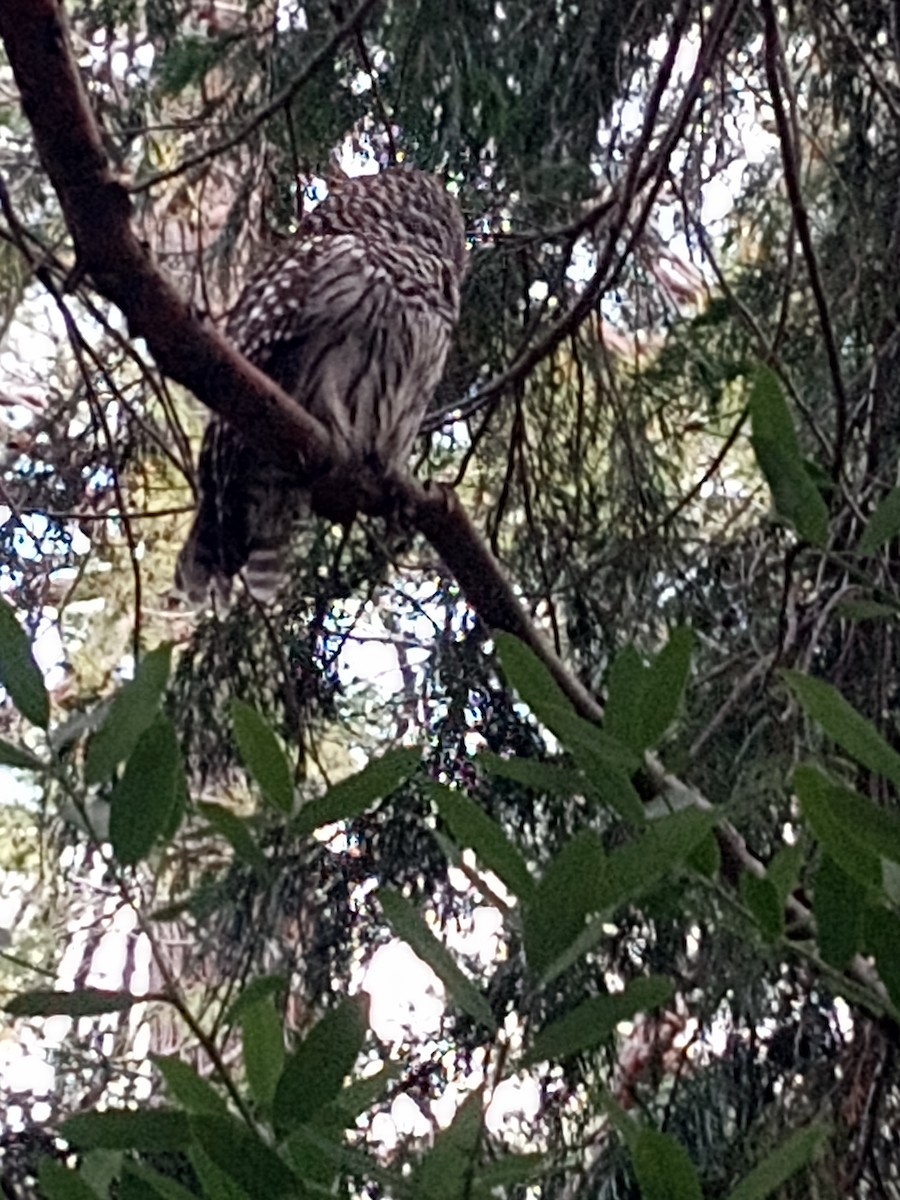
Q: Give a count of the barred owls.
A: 1